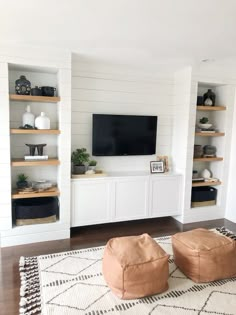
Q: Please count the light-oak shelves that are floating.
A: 8